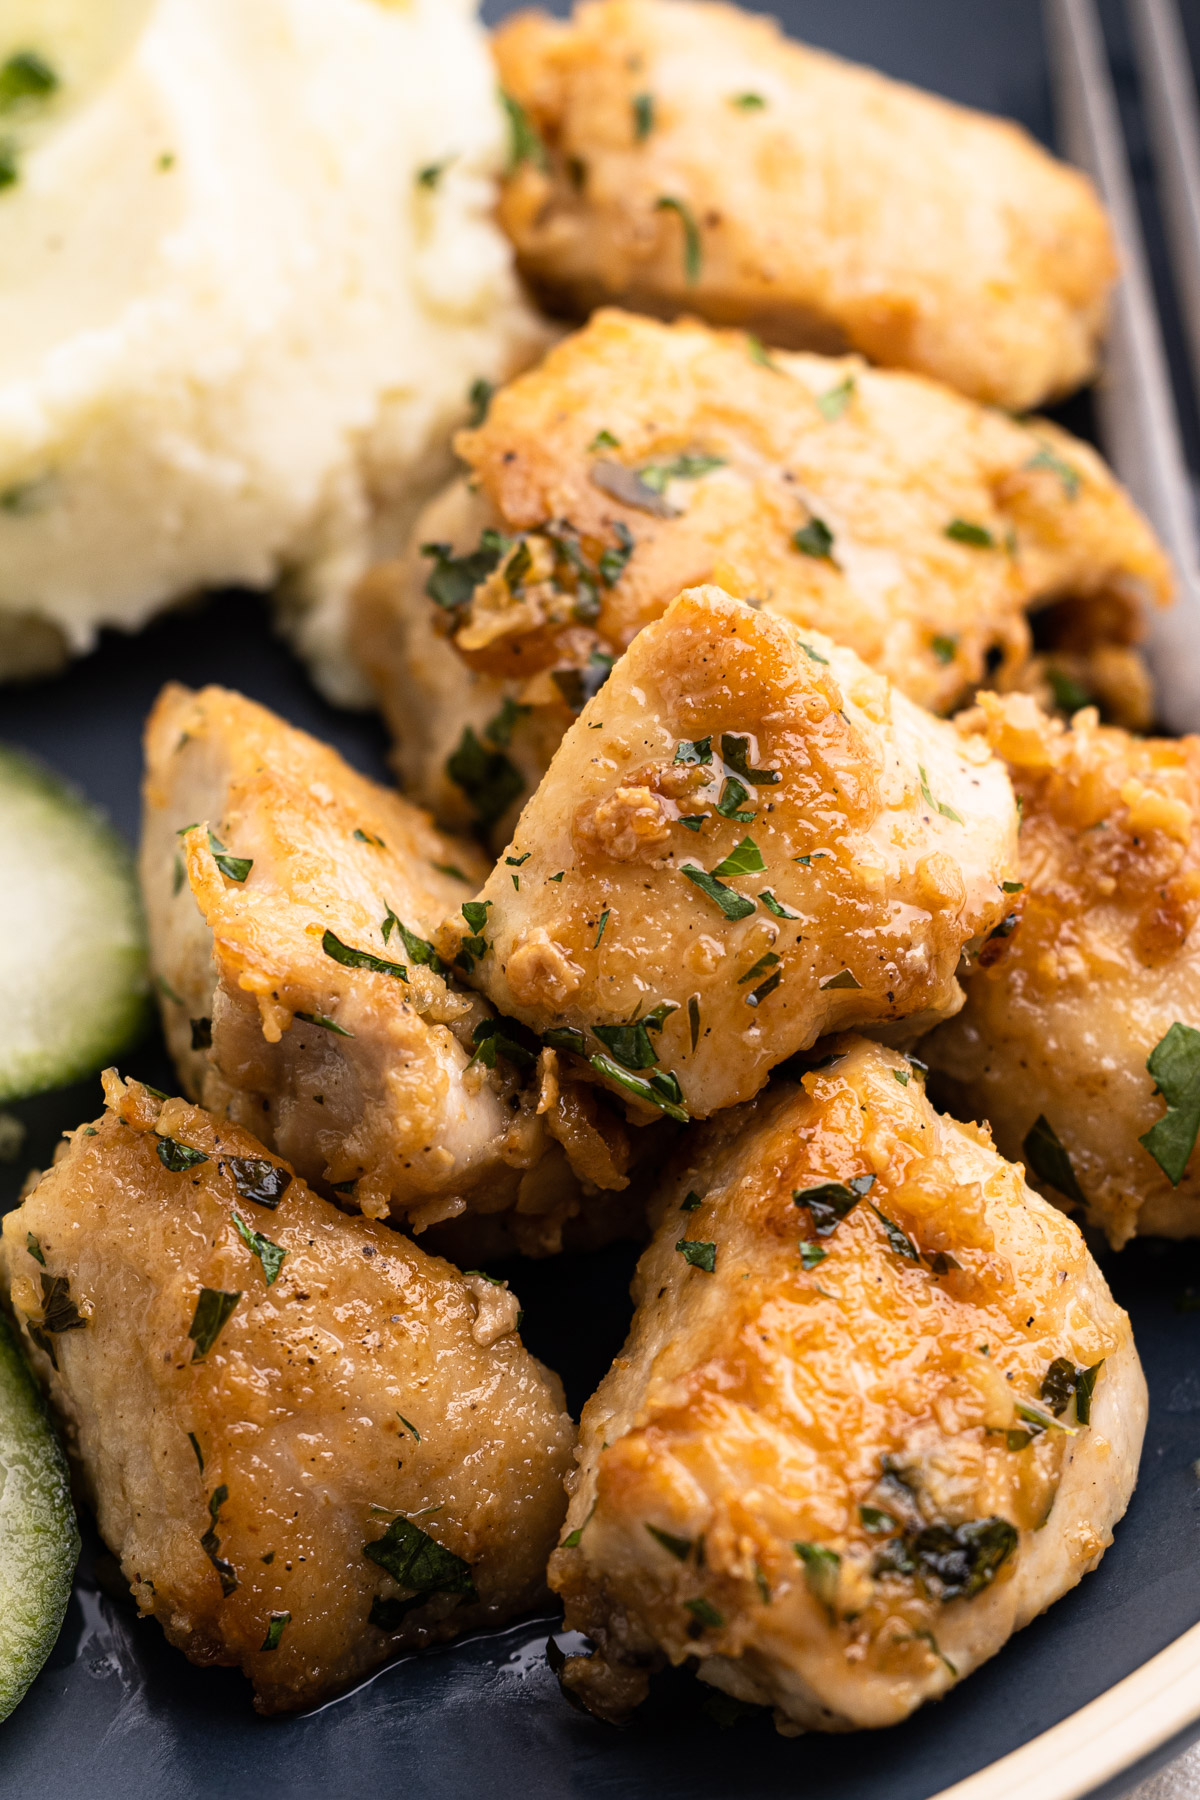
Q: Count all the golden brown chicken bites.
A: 7